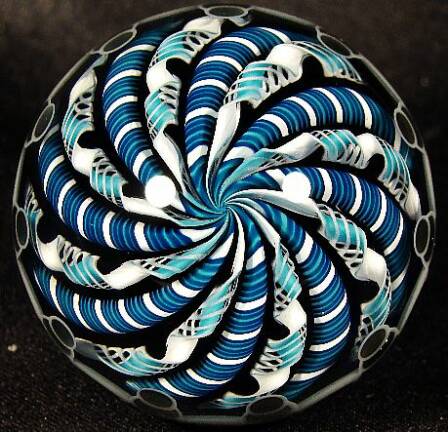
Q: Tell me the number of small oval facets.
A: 11